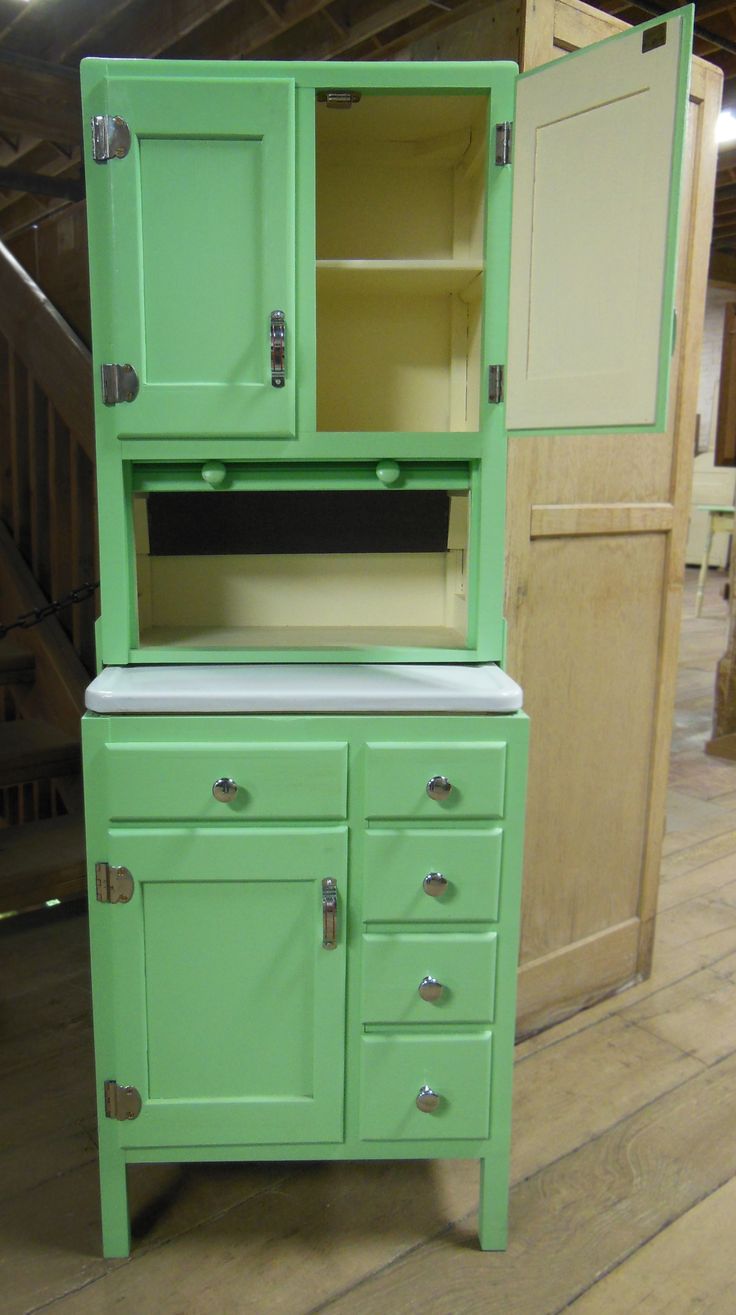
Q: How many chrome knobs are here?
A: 5